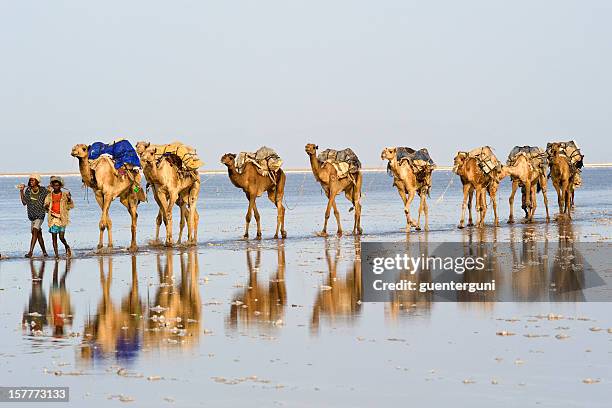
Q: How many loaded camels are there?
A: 9